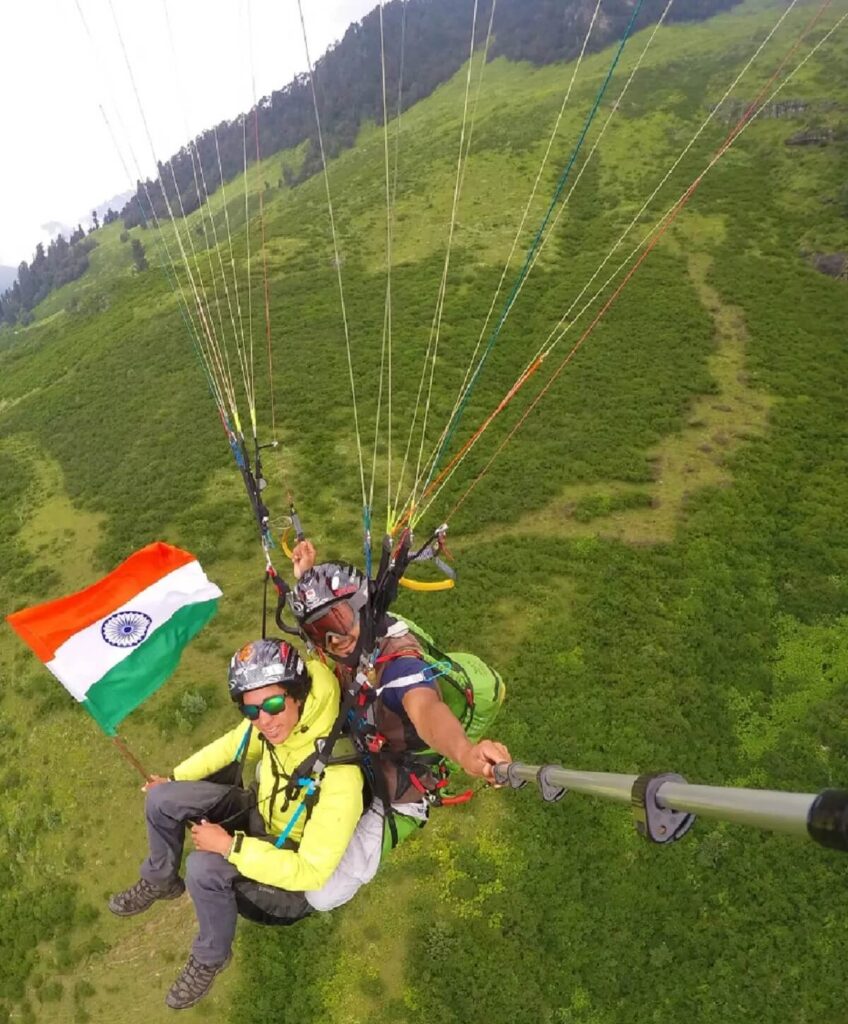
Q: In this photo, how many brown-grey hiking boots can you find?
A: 2